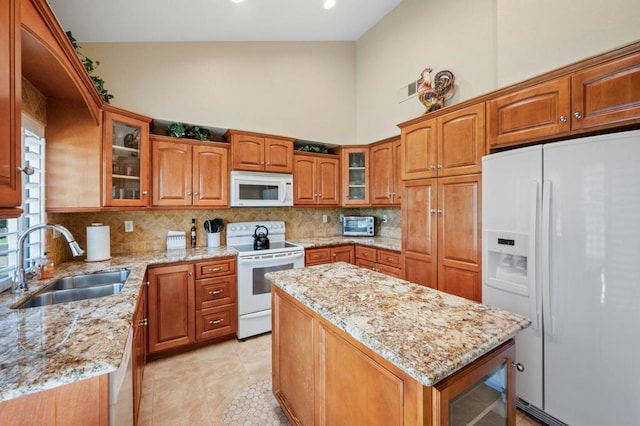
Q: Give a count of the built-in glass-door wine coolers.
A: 0